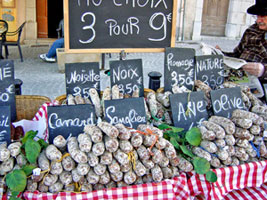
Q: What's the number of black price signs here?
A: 11